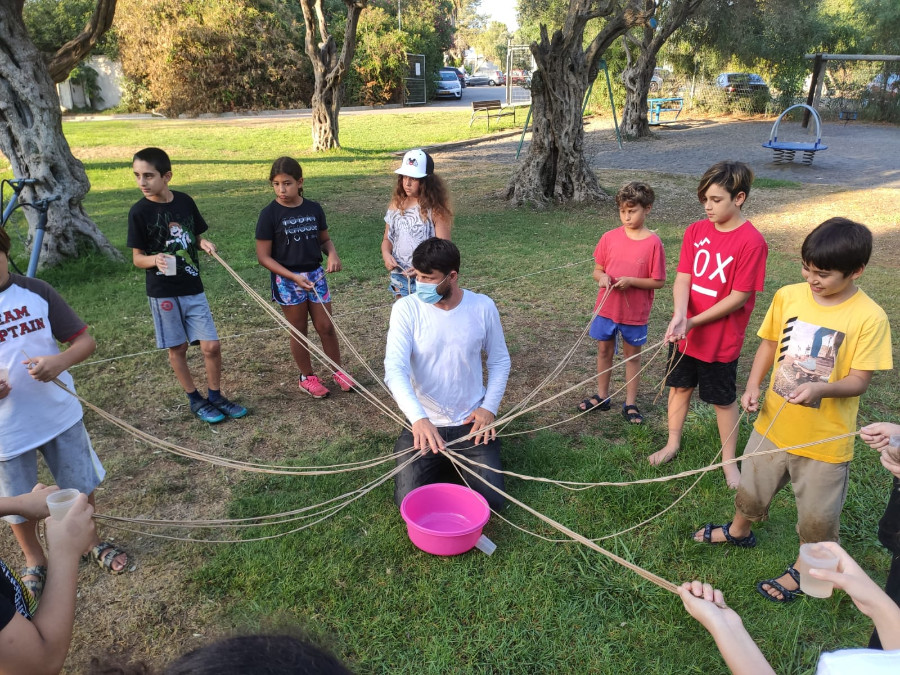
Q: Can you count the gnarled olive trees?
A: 4